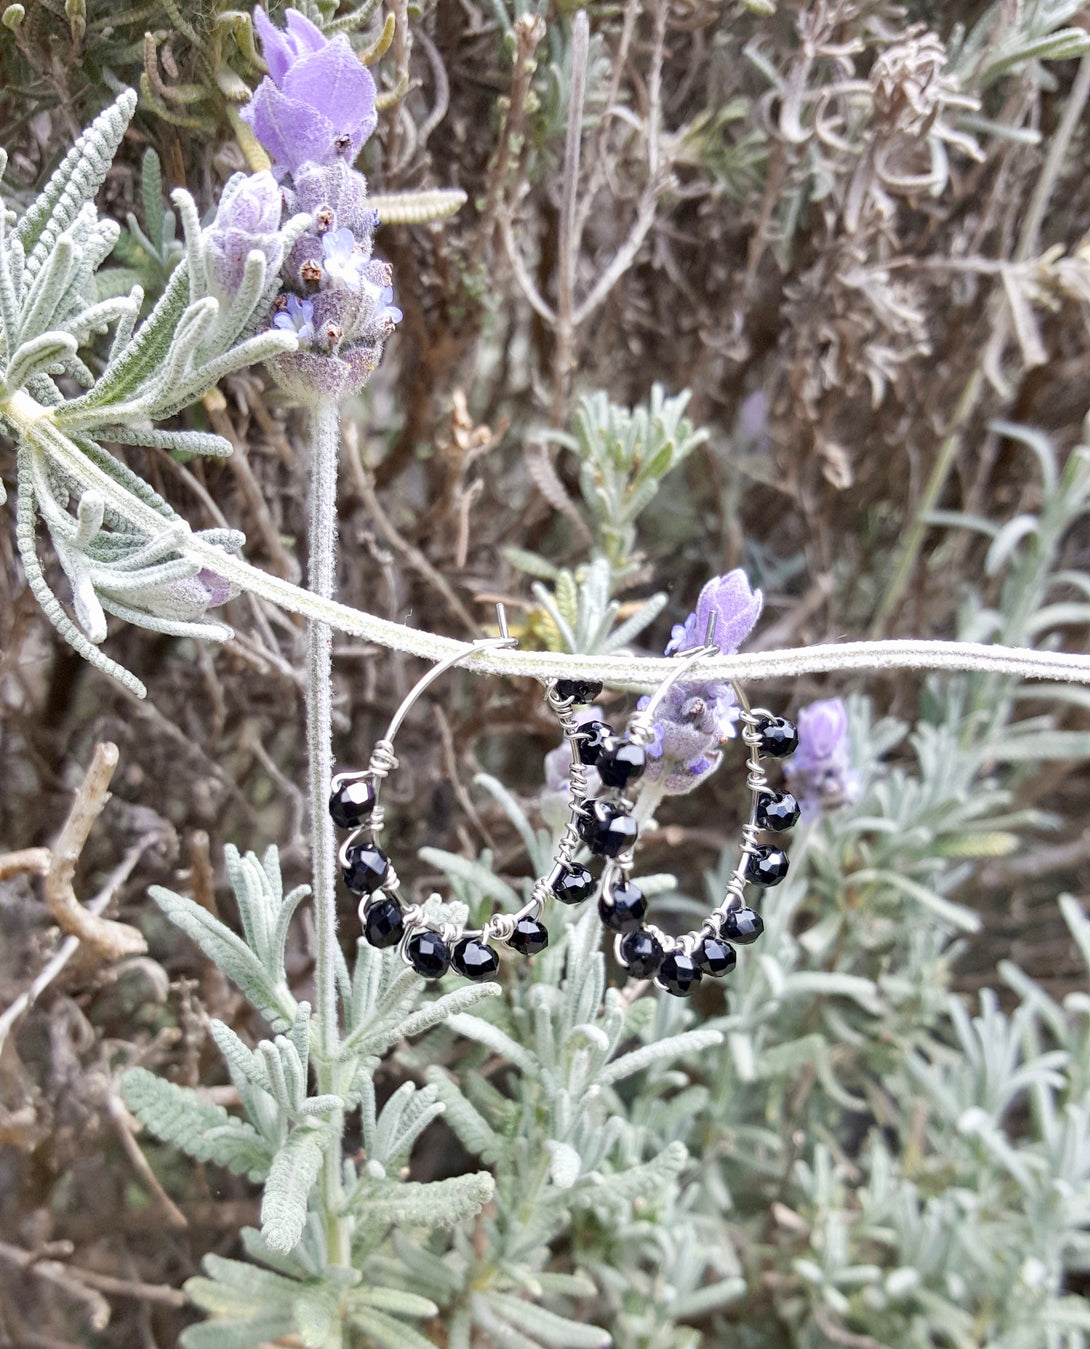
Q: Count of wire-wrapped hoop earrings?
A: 2